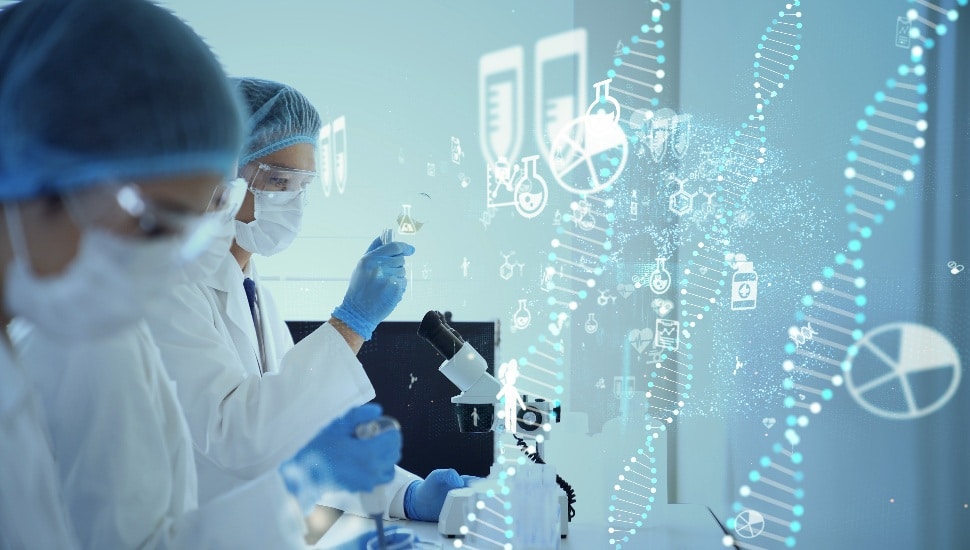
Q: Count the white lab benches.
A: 1